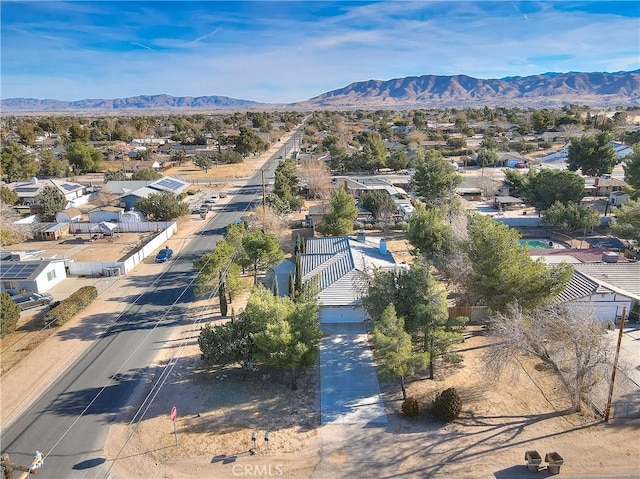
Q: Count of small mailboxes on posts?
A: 2